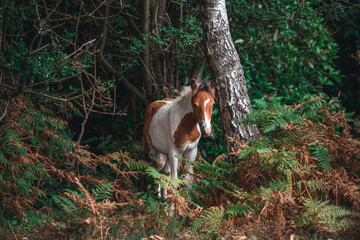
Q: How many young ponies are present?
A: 1